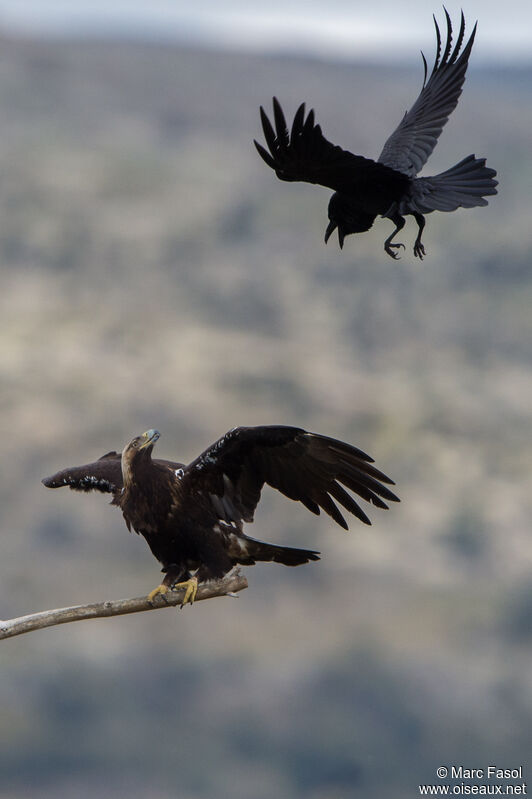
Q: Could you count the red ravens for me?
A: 0